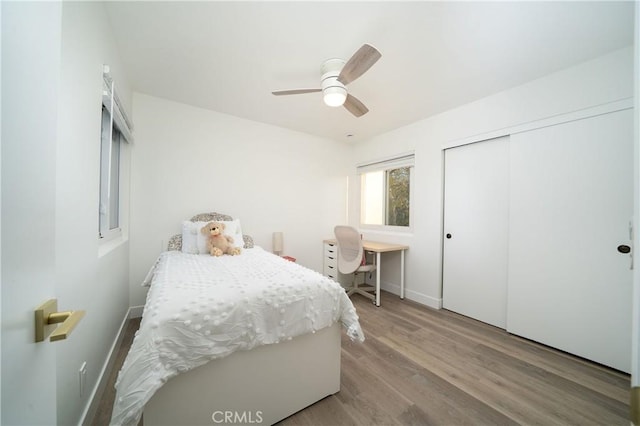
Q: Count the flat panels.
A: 2